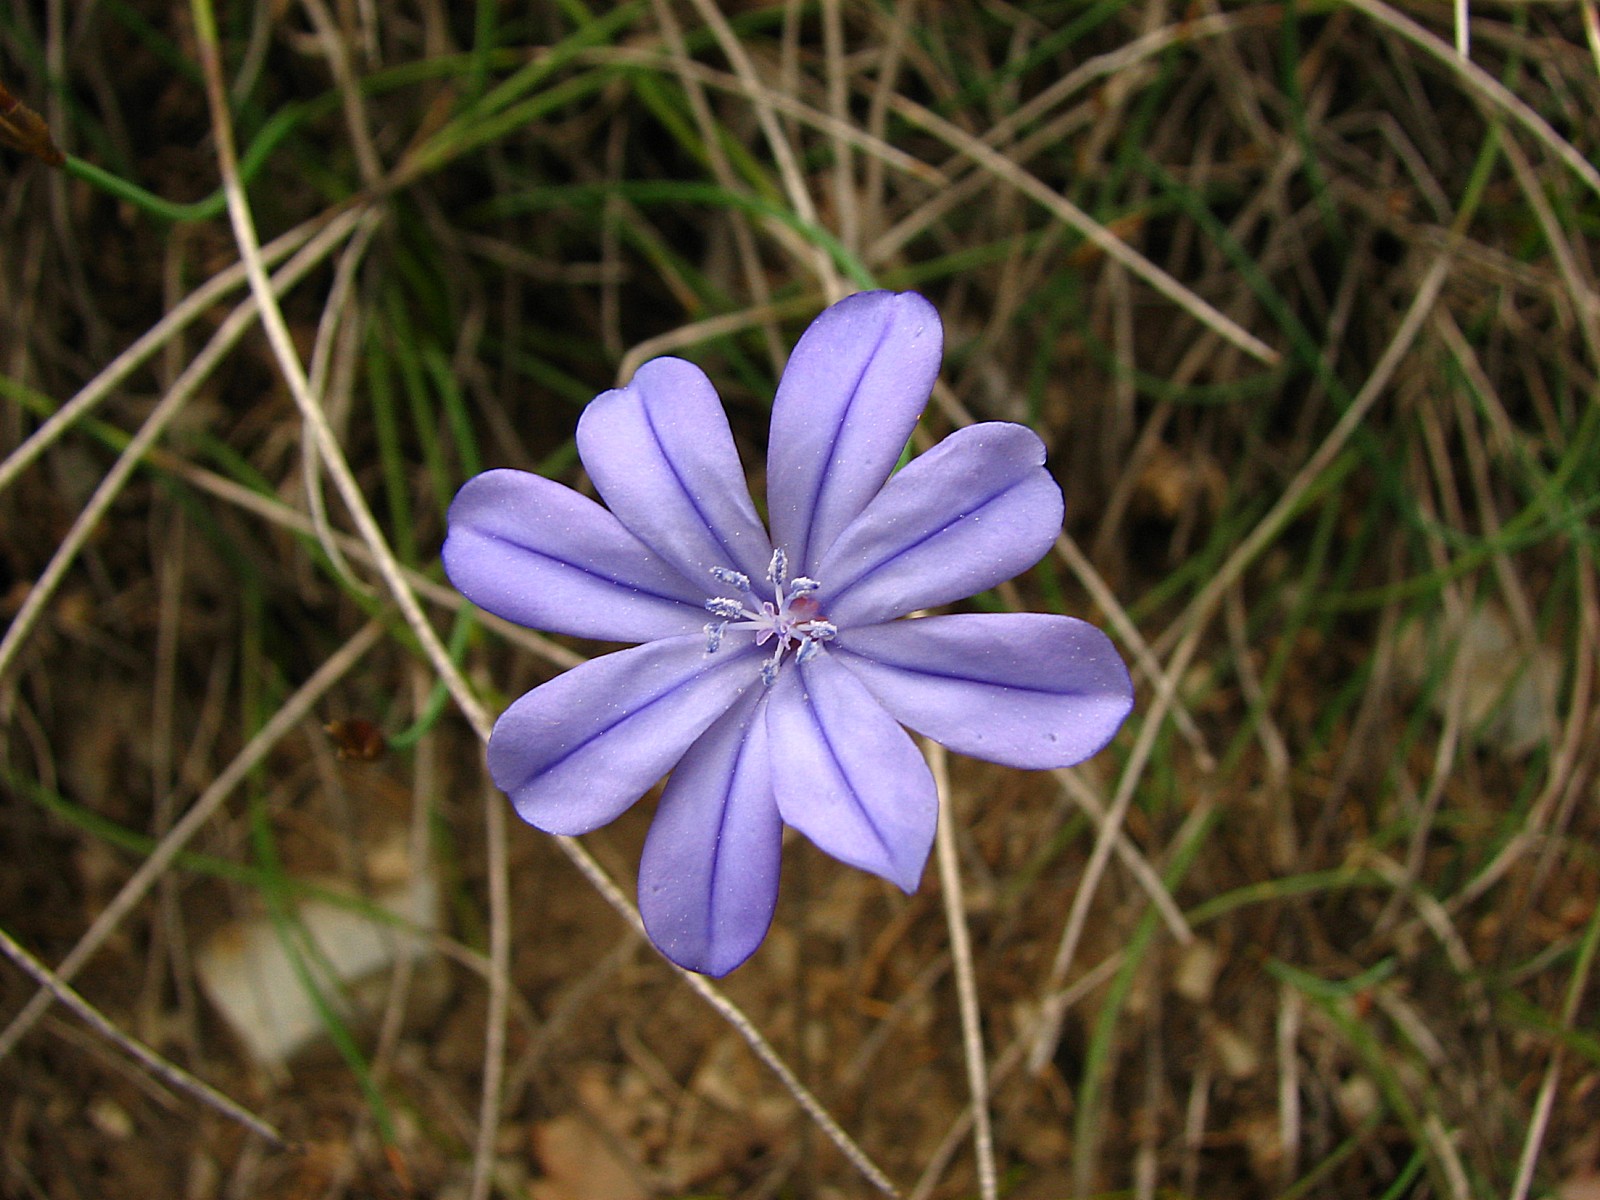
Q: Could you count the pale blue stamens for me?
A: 8